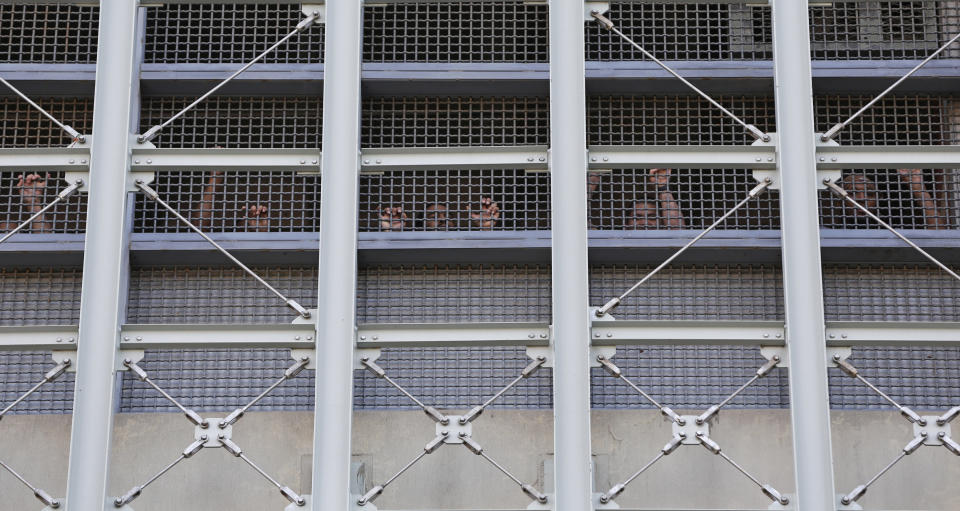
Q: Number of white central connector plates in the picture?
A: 4